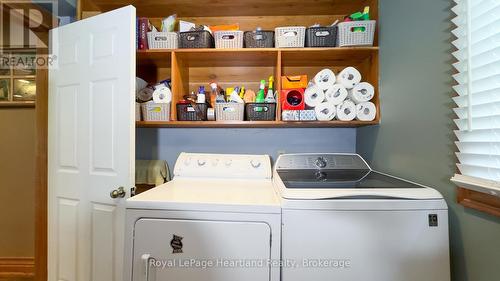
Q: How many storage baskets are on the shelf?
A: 11